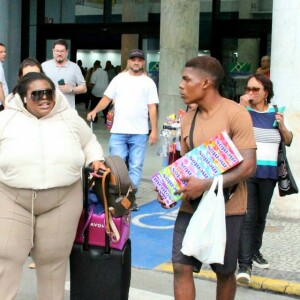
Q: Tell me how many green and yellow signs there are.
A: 2